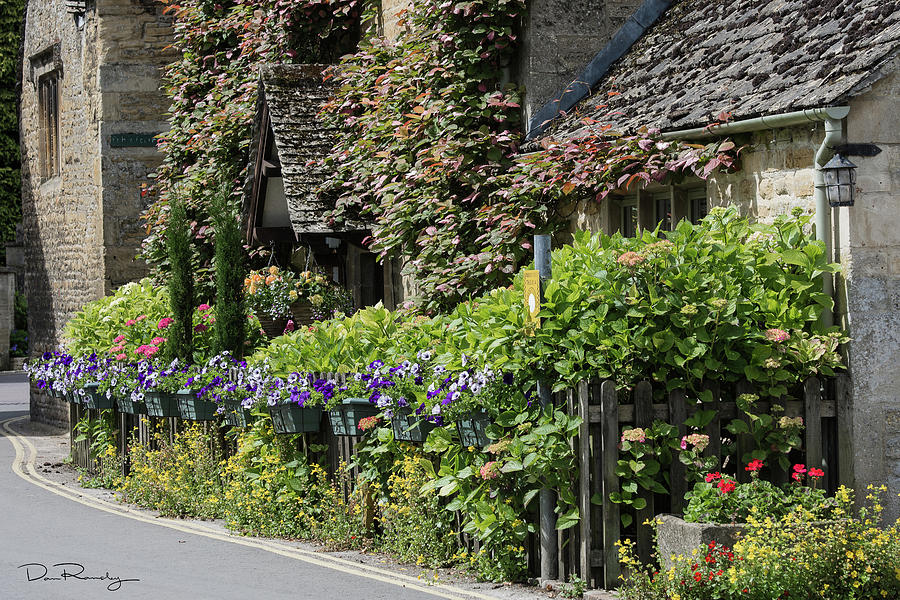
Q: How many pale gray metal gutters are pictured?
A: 1